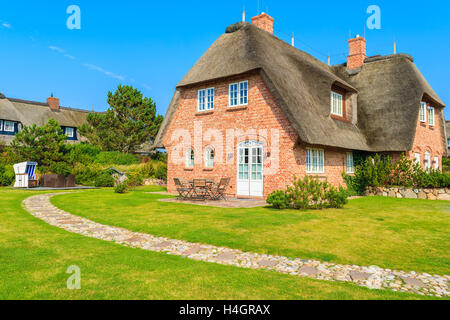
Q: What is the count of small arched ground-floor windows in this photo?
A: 2